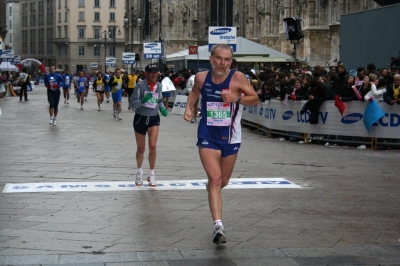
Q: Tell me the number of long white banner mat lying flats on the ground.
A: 1